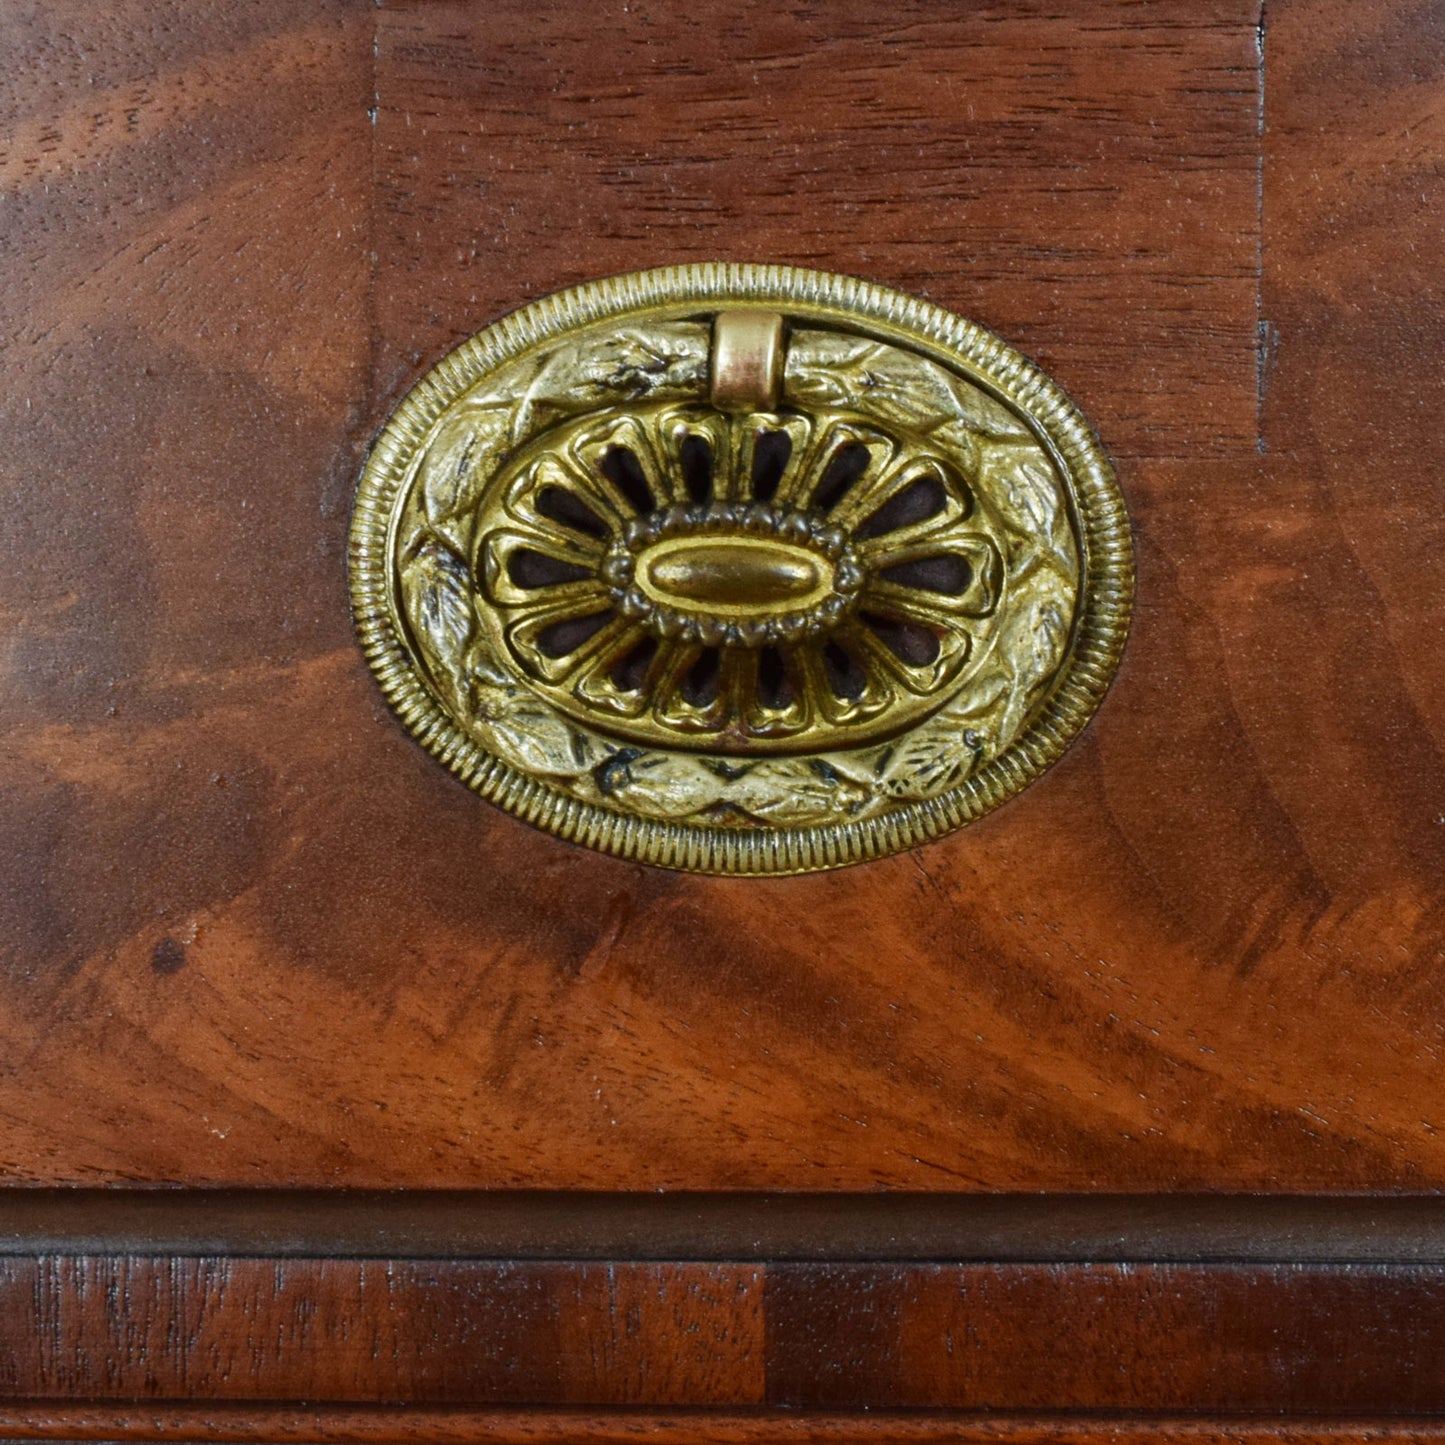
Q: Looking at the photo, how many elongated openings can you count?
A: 14